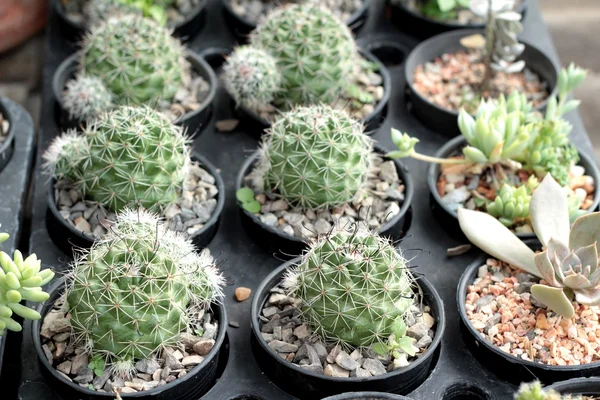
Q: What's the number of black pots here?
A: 15